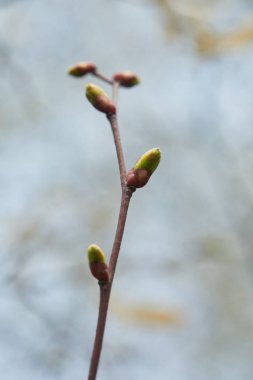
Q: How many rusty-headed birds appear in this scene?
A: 0